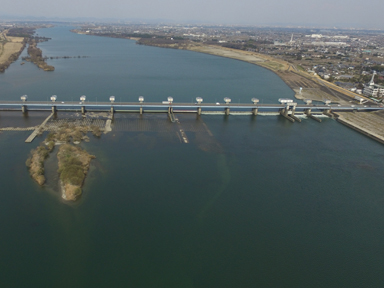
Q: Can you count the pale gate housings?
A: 12